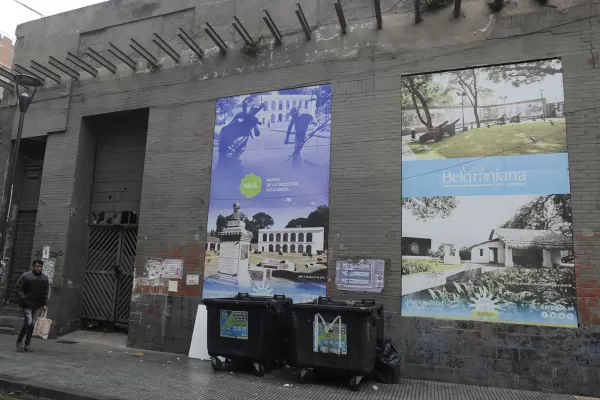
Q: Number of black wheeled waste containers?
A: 2